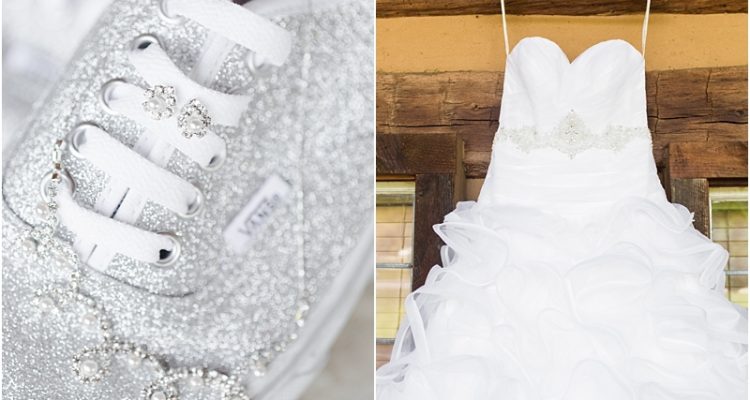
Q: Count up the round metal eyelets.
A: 9